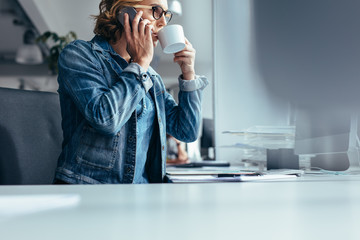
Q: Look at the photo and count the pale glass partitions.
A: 1